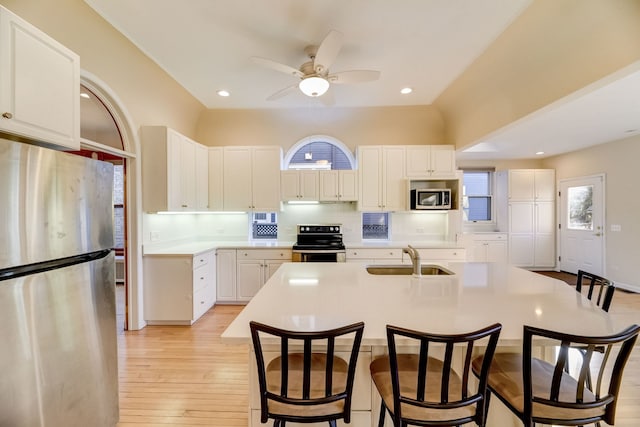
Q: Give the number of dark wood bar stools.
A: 4